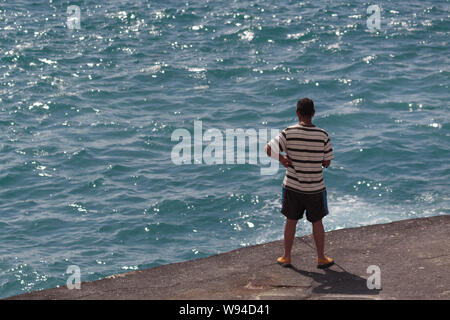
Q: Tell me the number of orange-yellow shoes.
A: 2